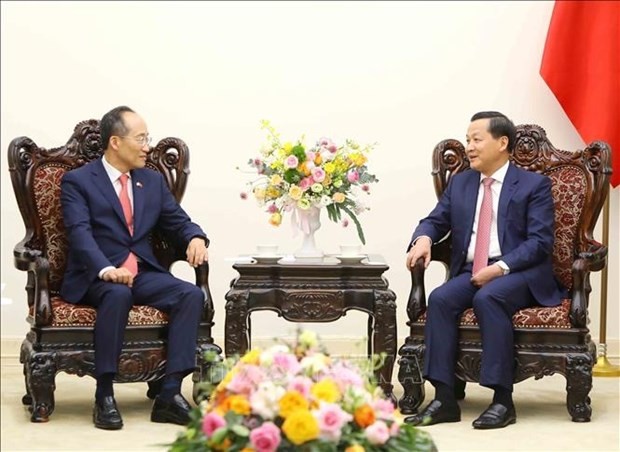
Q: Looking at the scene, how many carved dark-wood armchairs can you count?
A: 2